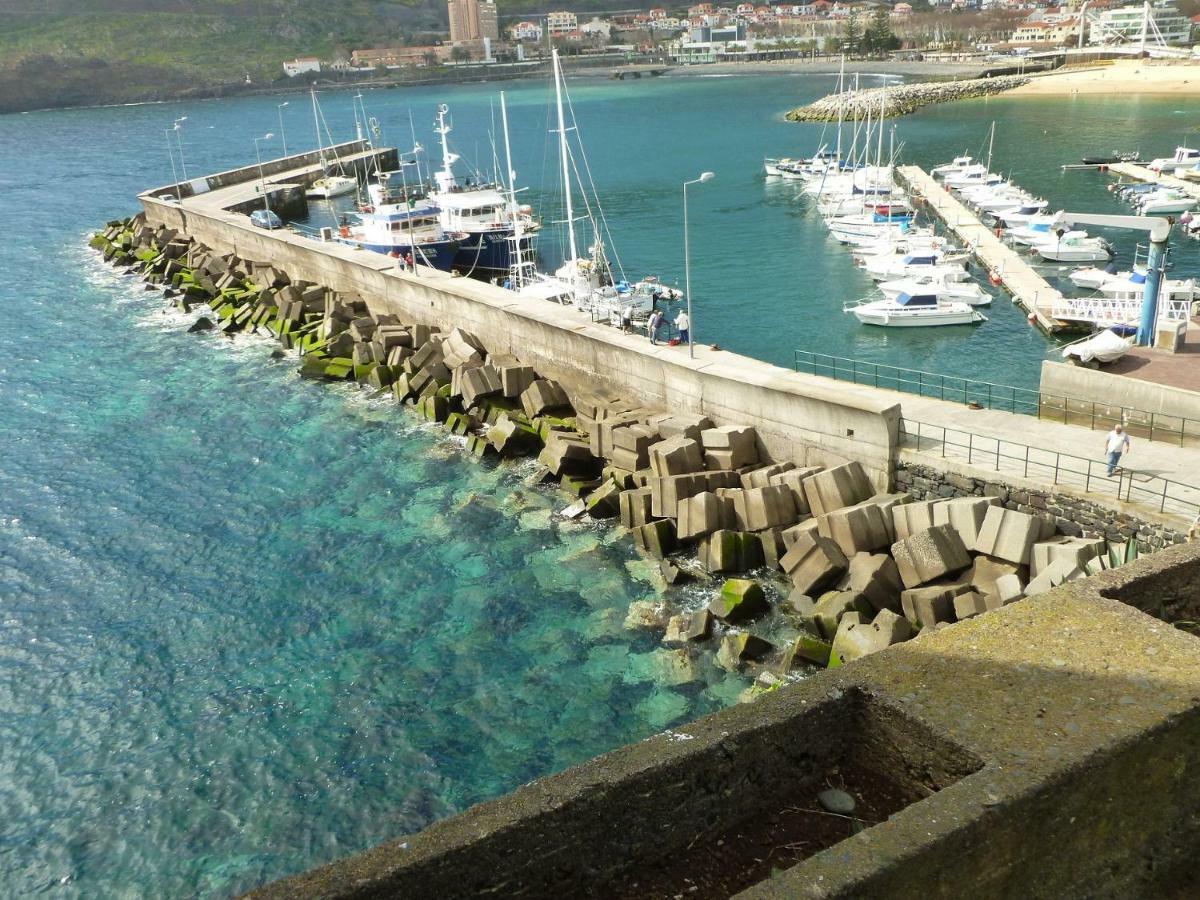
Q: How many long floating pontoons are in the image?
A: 2